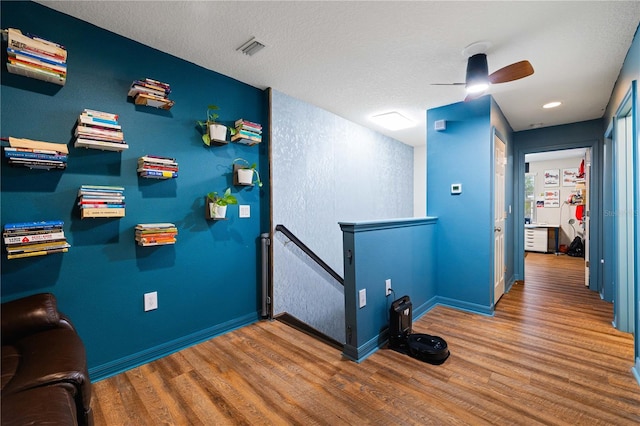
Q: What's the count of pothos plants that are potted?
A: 3